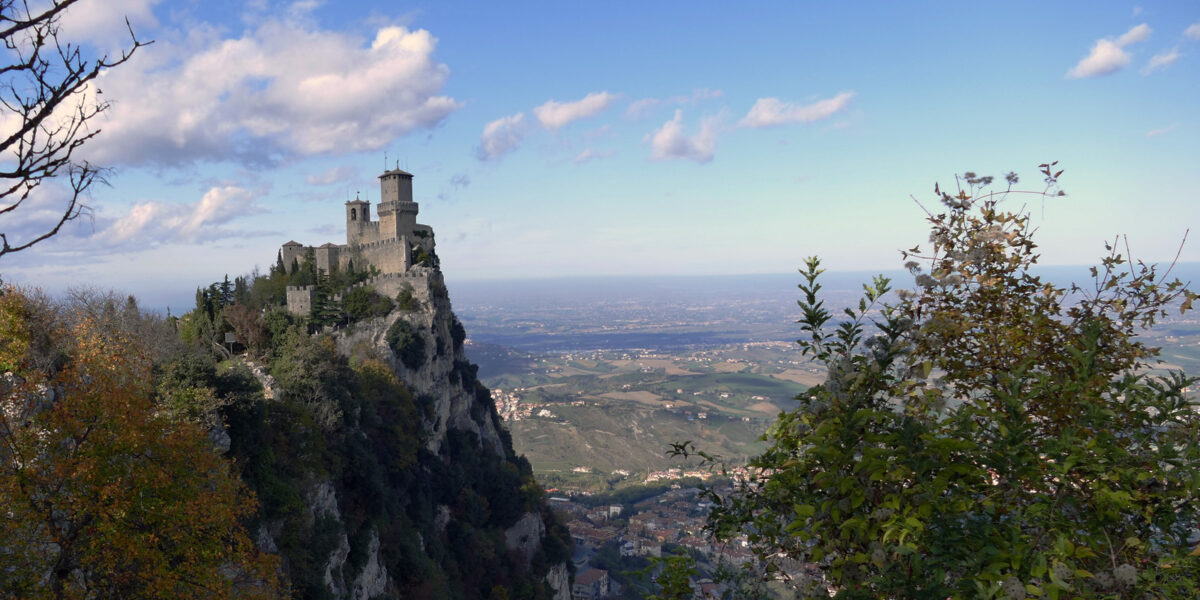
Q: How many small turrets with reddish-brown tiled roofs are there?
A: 2